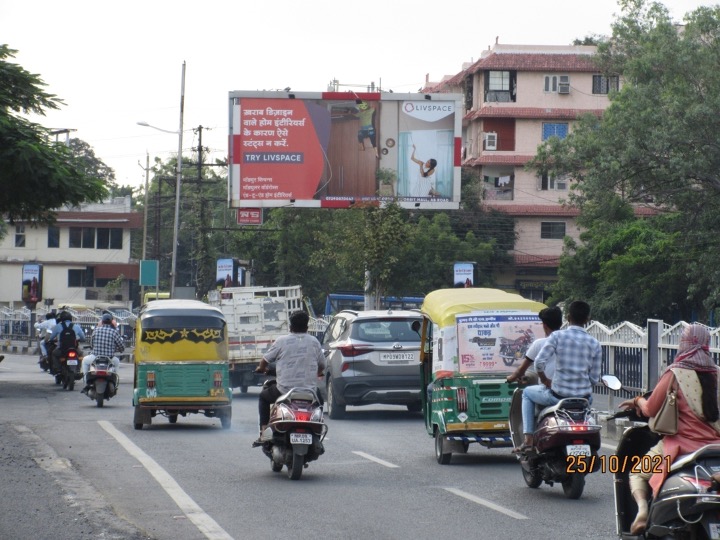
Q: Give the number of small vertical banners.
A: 3